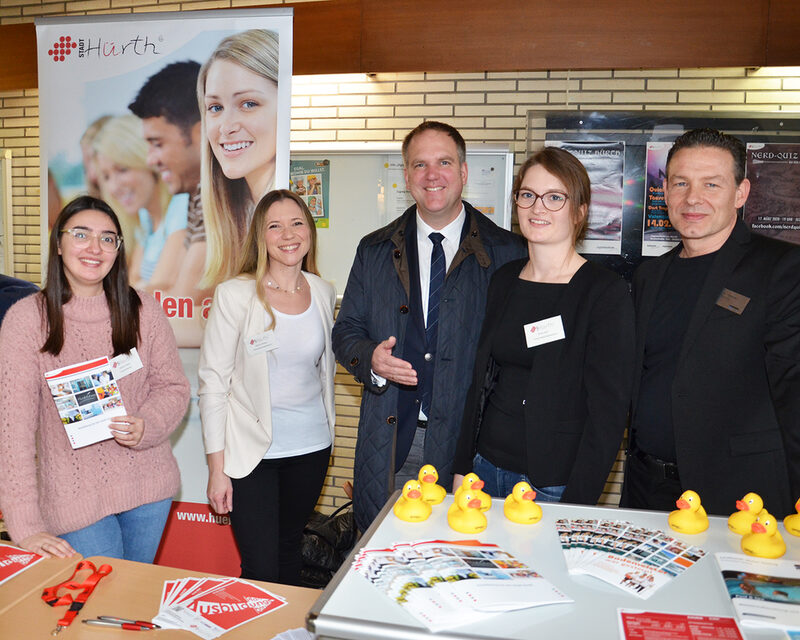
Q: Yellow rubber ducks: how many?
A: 9